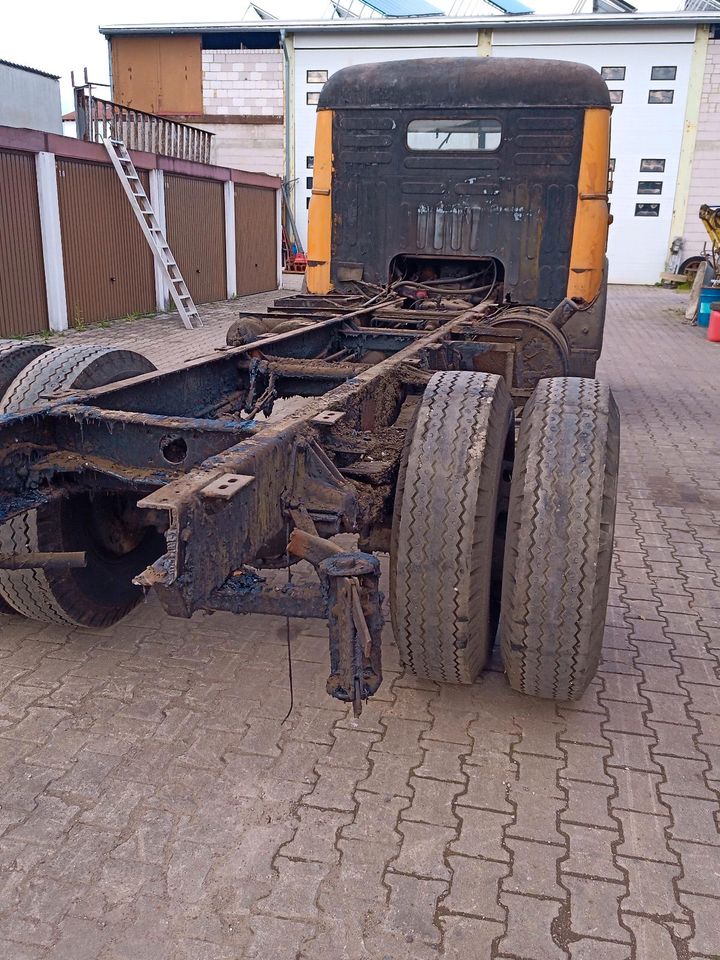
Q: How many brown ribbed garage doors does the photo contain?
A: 4